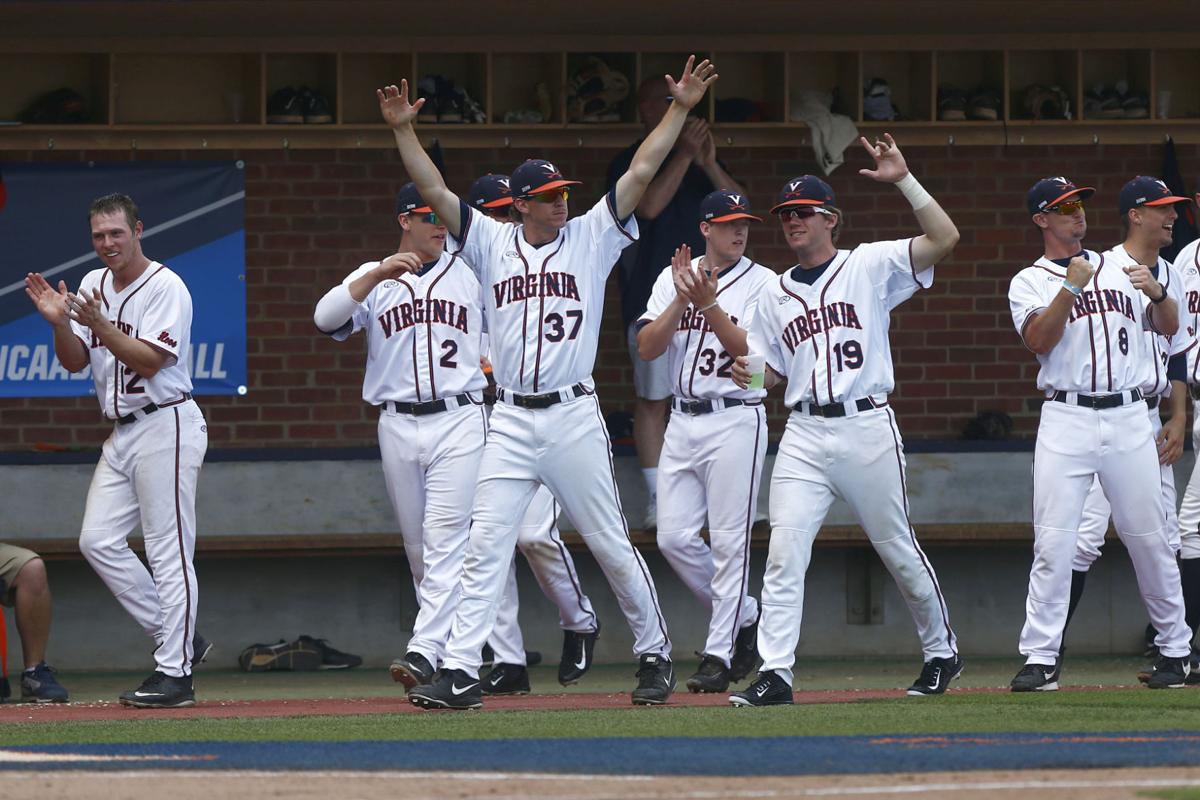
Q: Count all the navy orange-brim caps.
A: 7